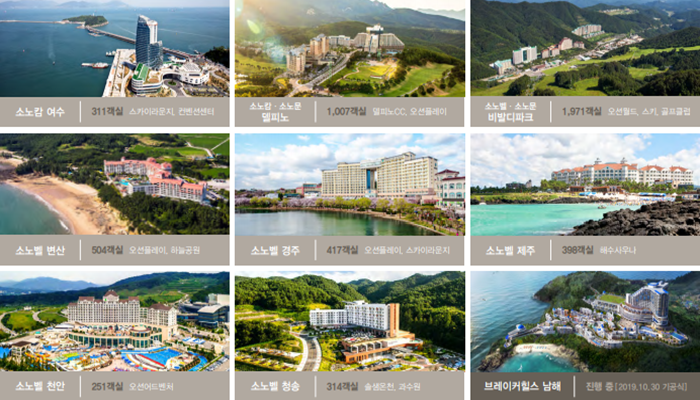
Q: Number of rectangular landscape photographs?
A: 9